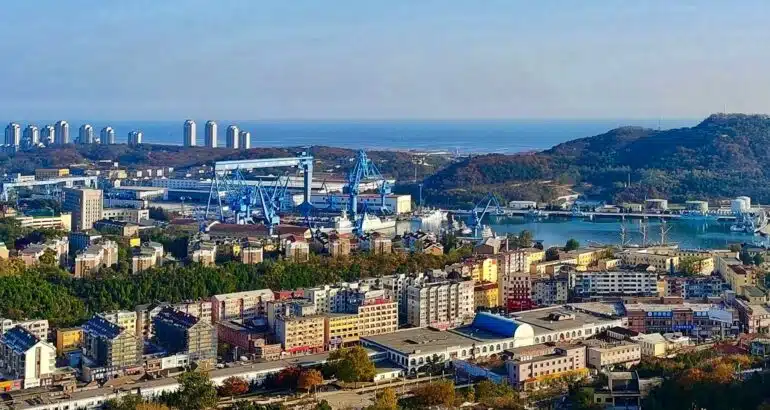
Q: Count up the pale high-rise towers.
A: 11